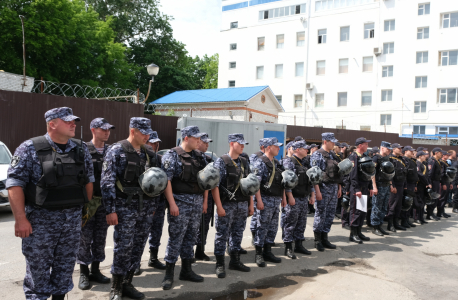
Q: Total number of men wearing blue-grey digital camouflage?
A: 12